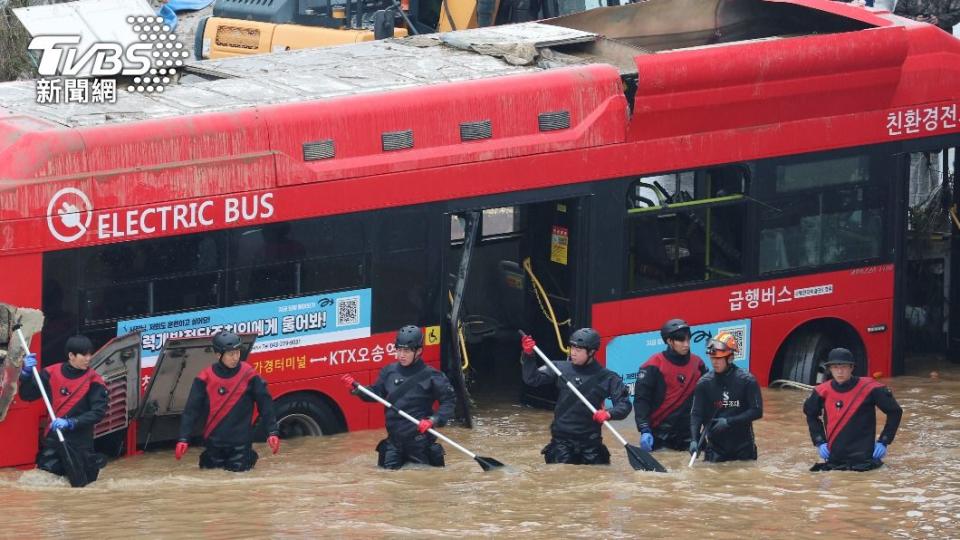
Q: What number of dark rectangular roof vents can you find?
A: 4